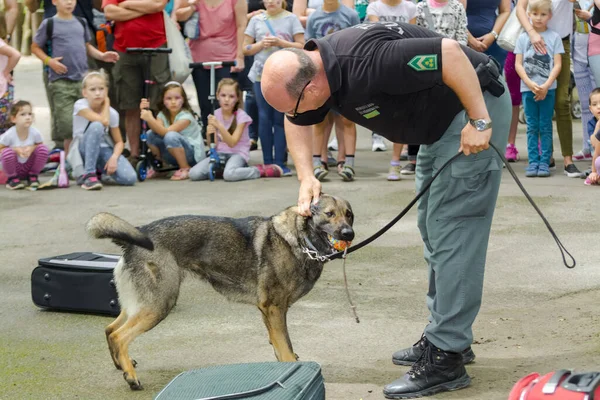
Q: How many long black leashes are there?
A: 1